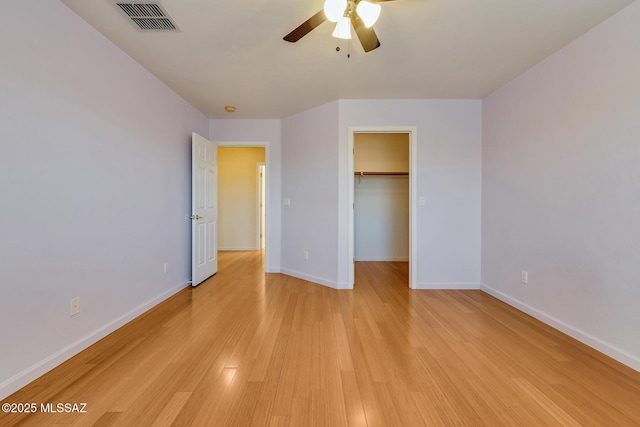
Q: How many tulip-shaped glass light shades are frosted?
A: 3